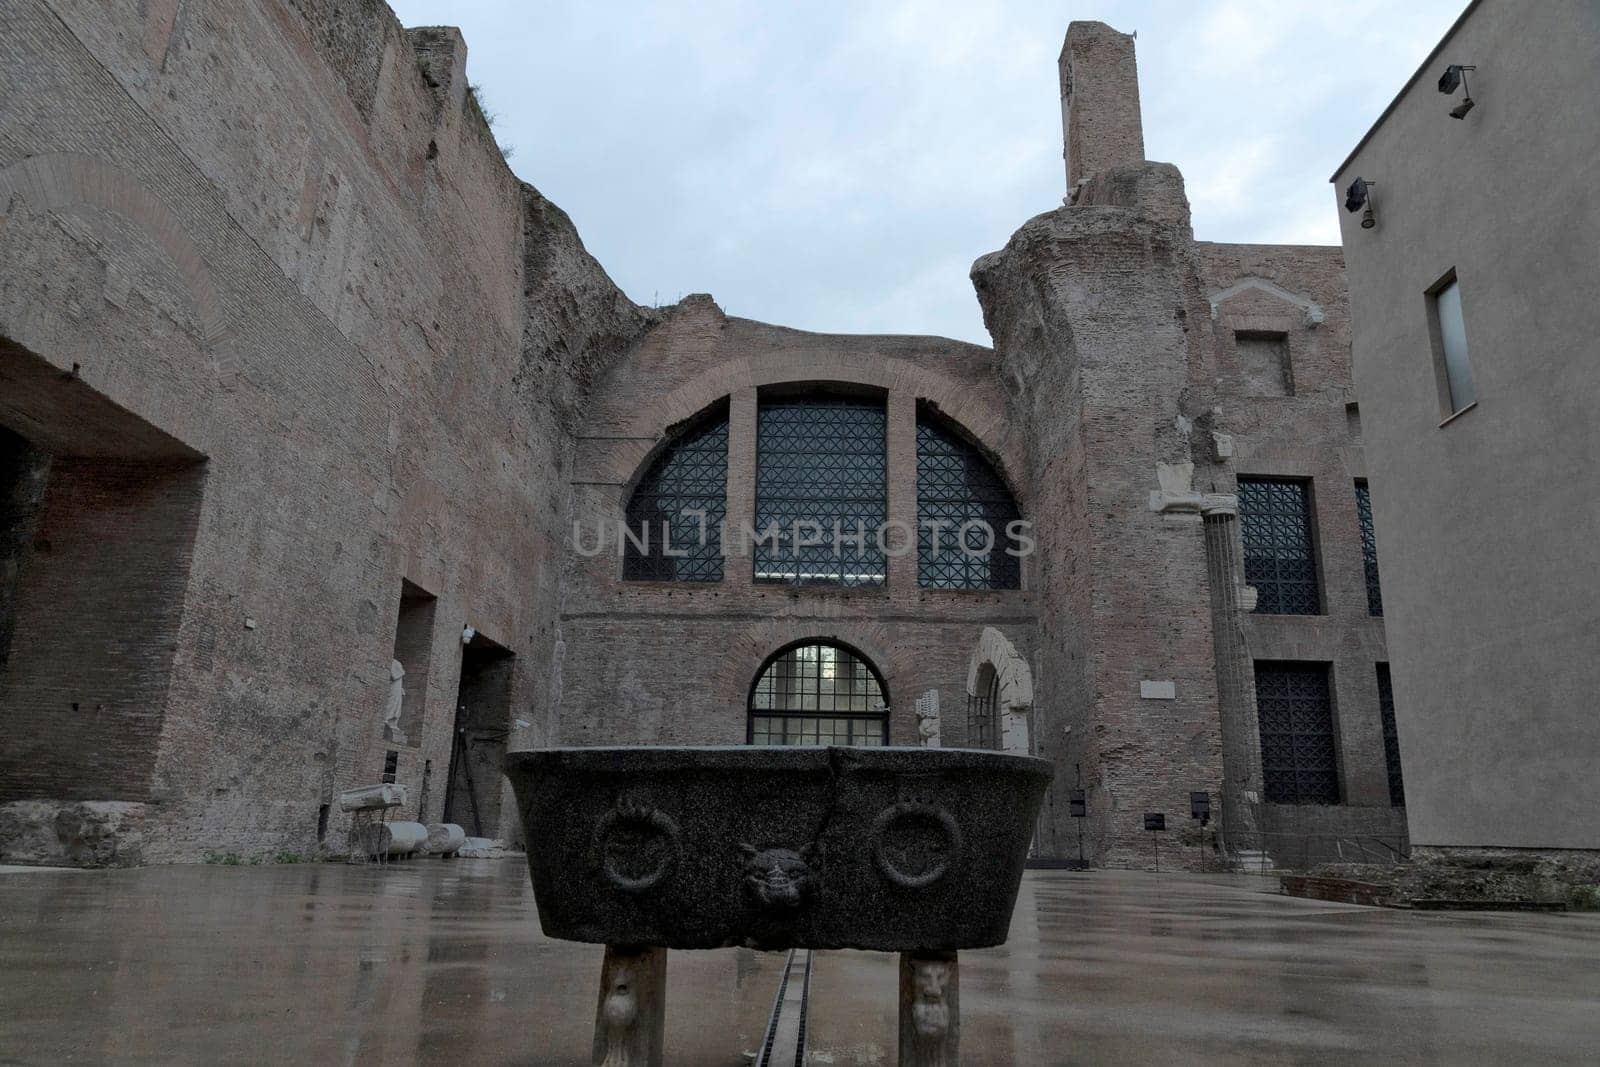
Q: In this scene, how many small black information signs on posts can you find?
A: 3